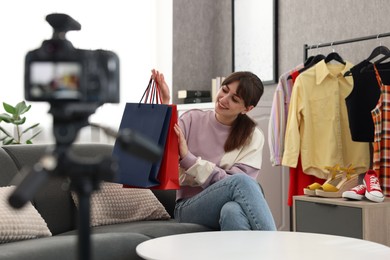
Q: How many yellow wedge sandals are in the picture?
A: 2